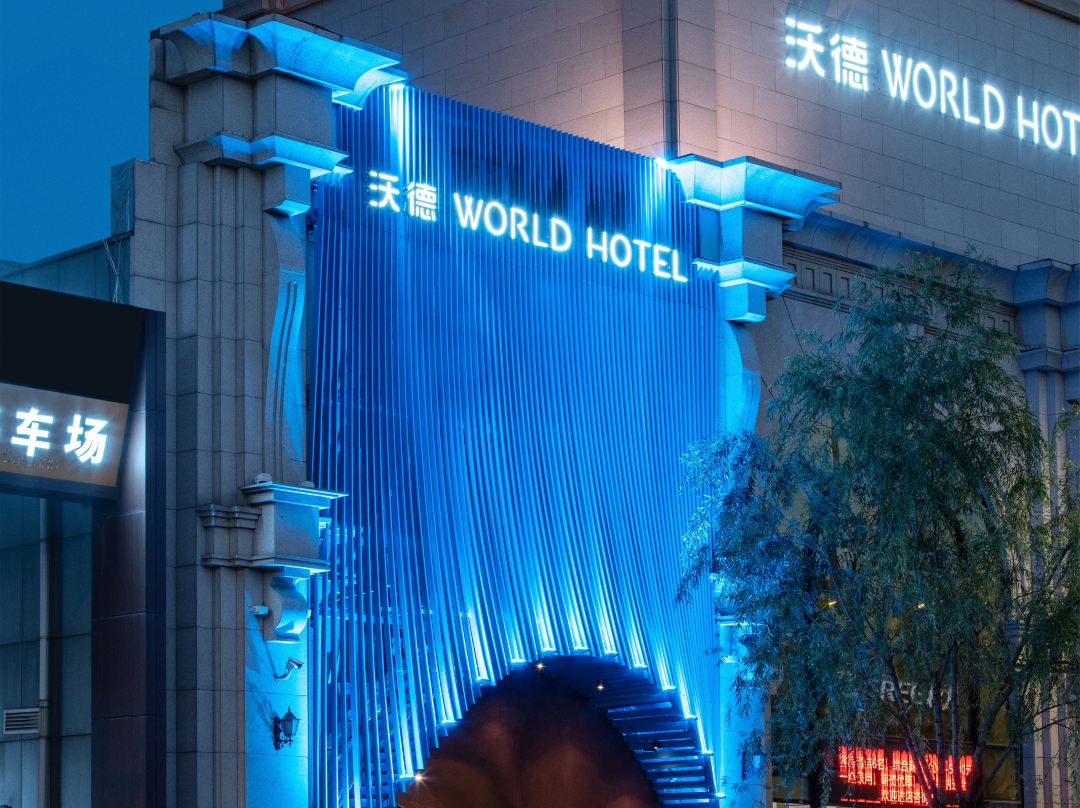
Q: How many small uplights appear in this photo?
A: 12